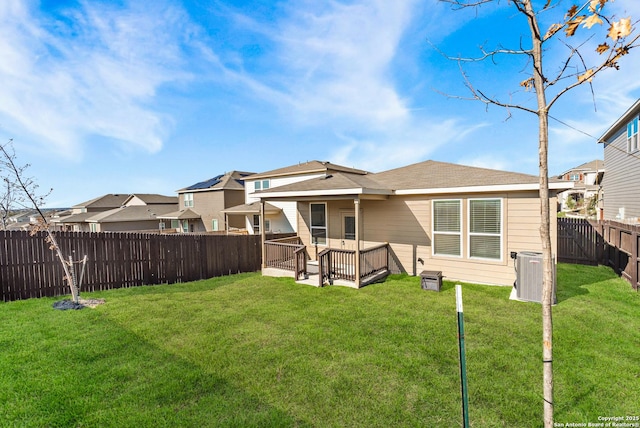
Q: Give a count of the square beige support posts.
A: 2